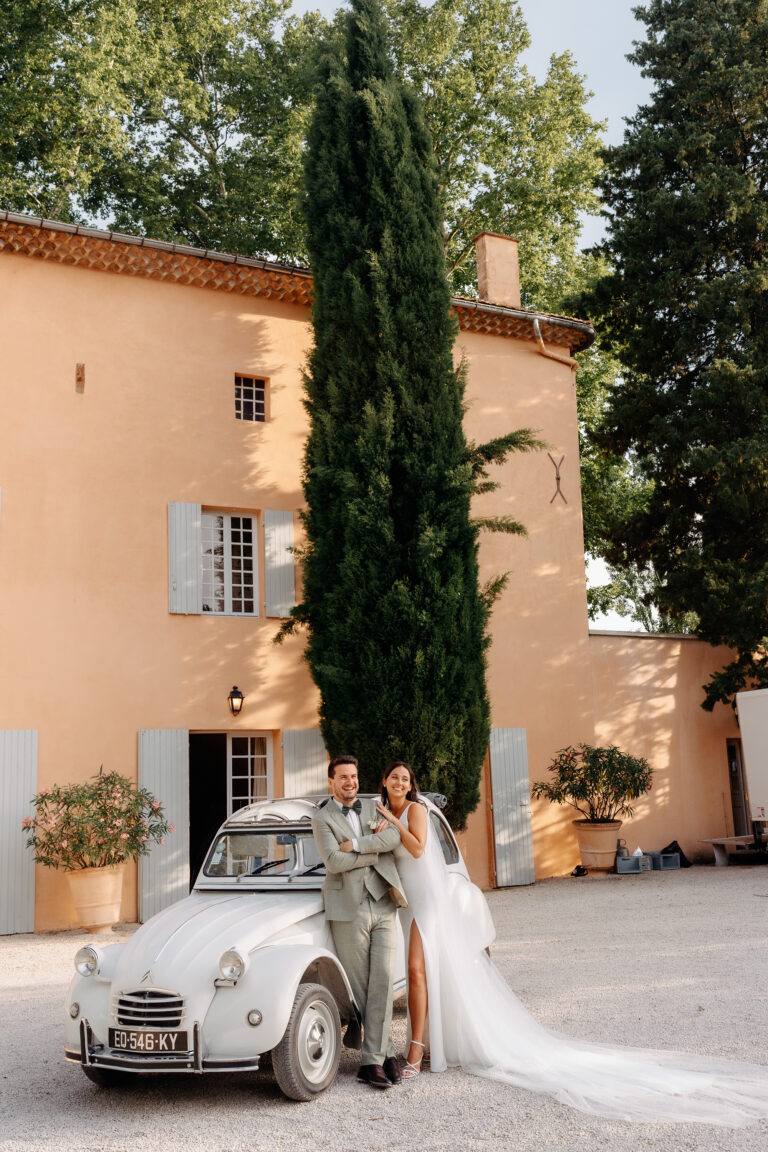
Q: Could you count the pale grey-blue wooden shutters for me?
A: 6